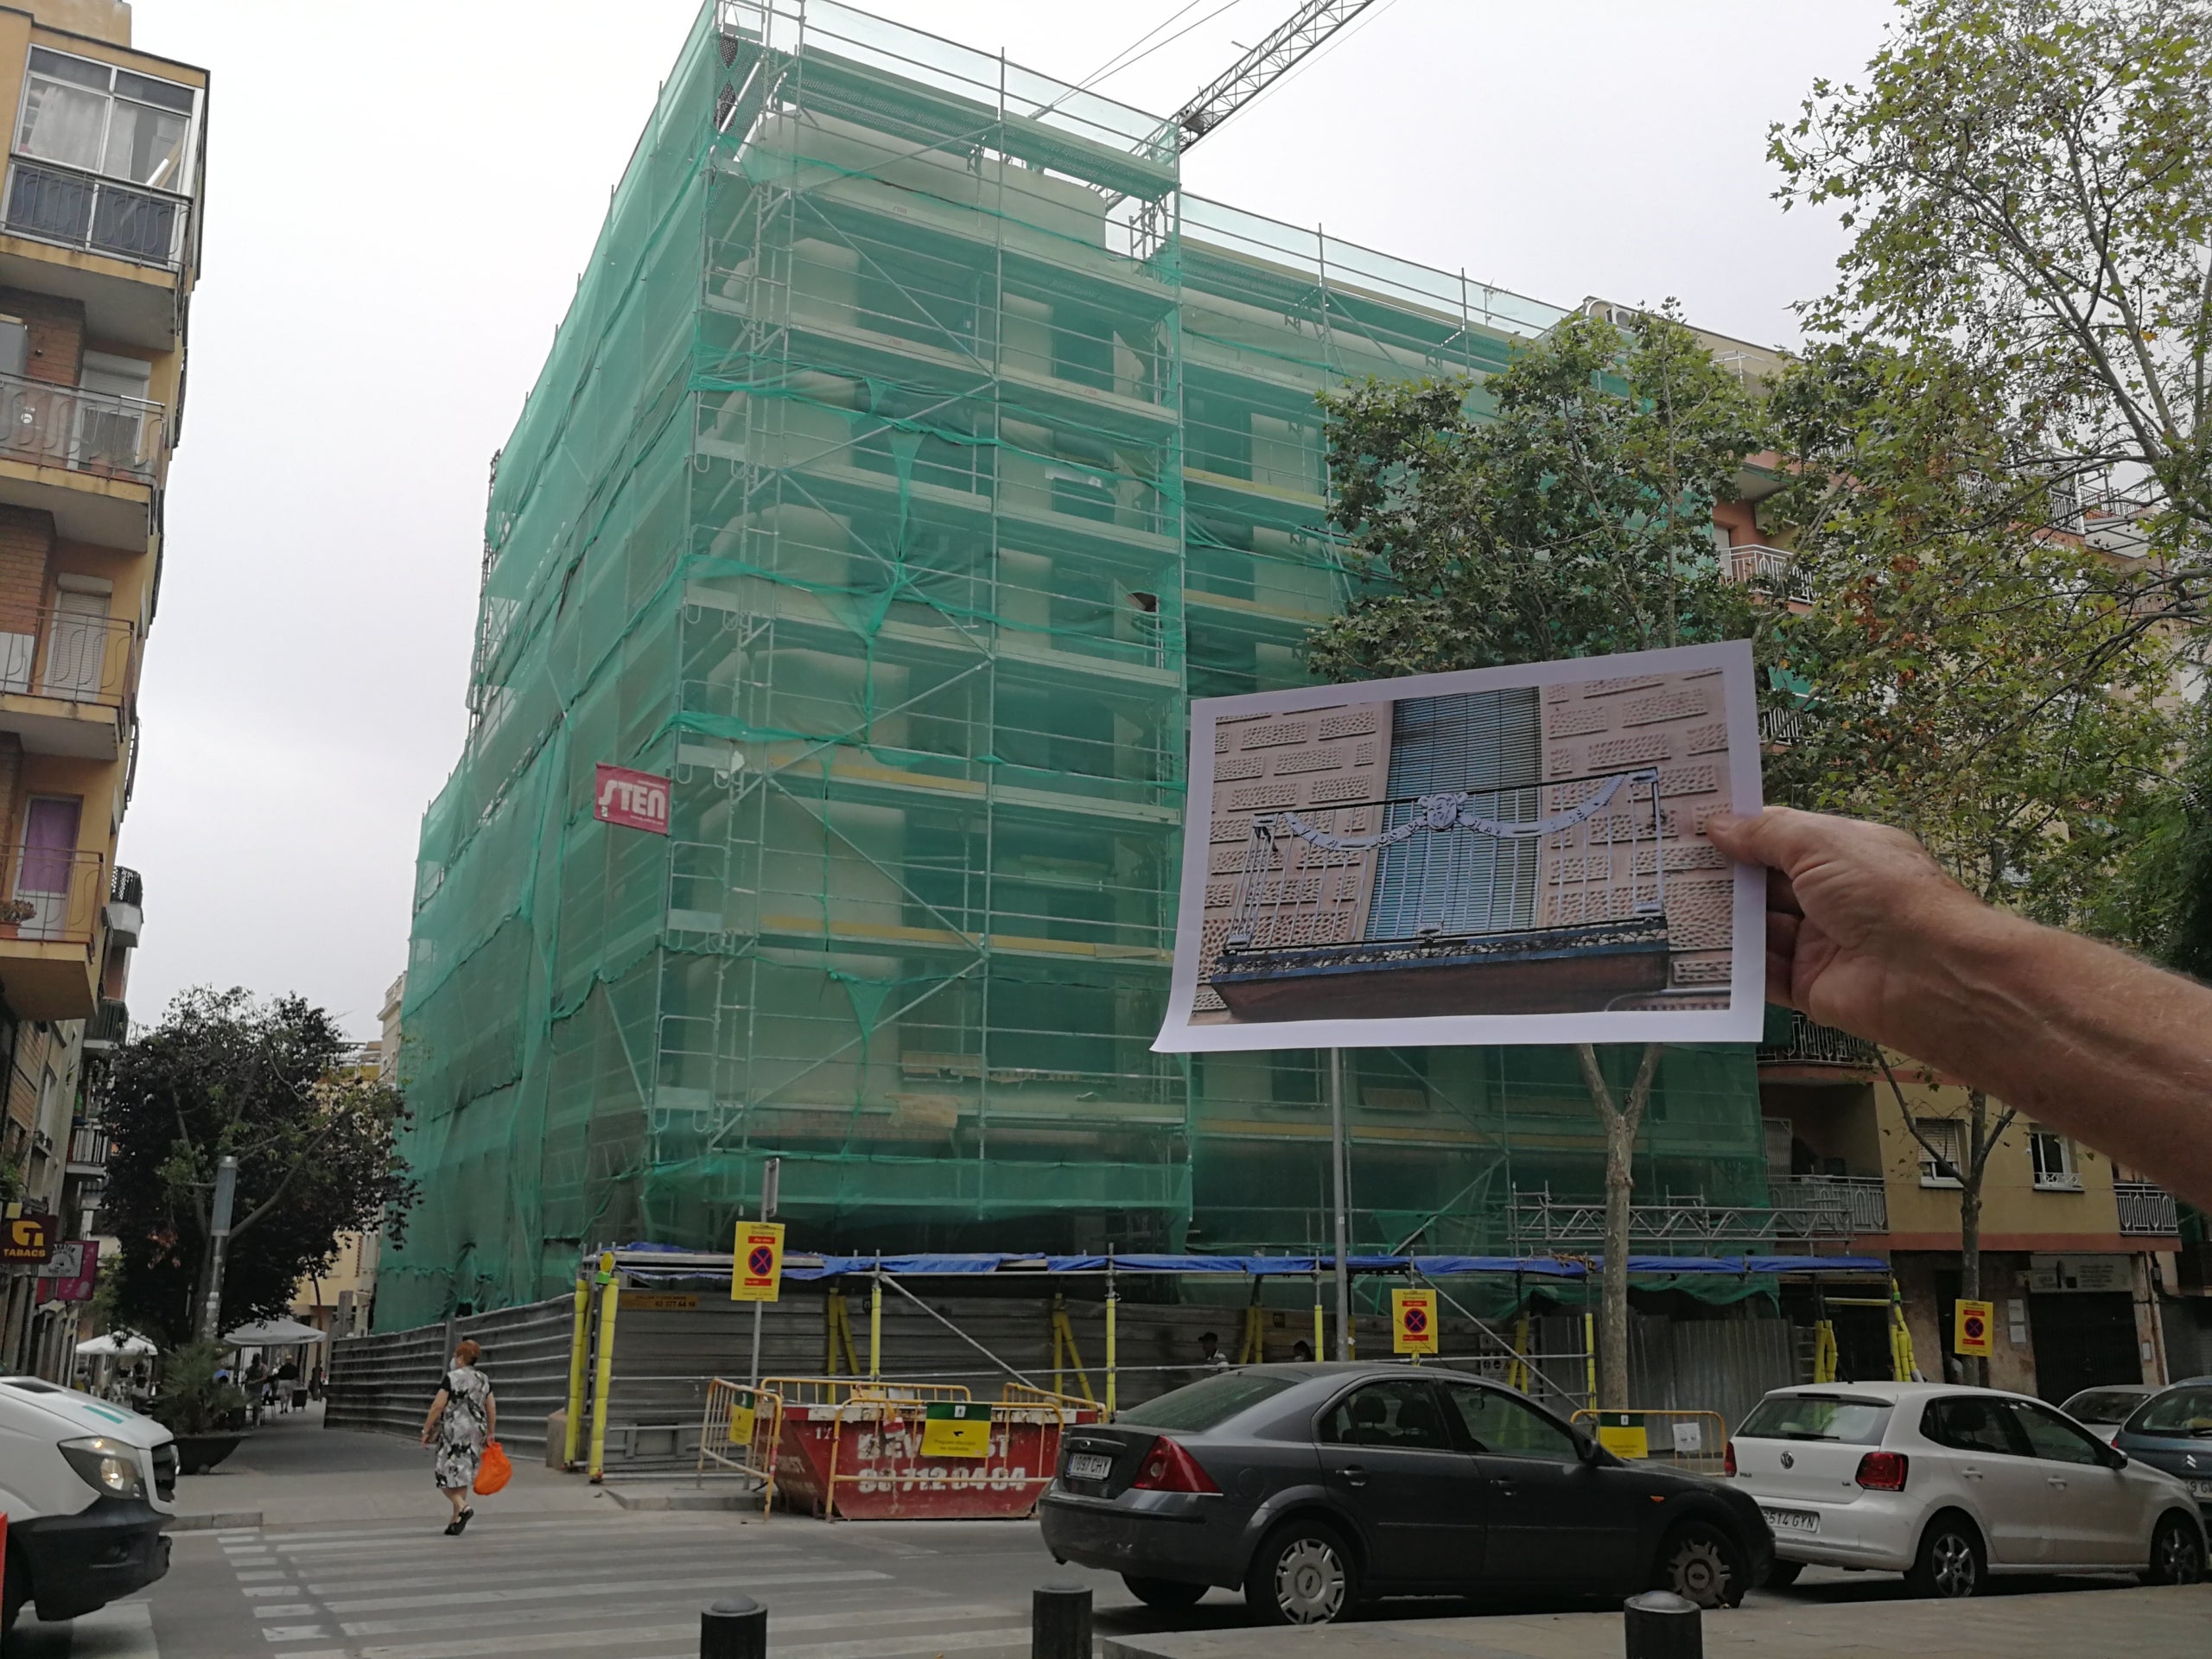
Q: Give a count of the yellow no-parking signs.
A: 3